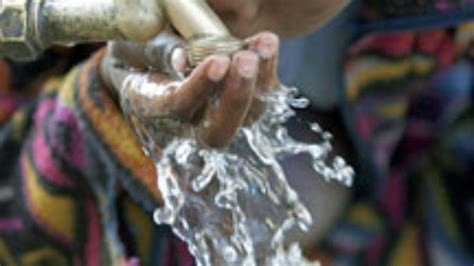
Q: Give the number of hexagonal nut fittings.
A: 1